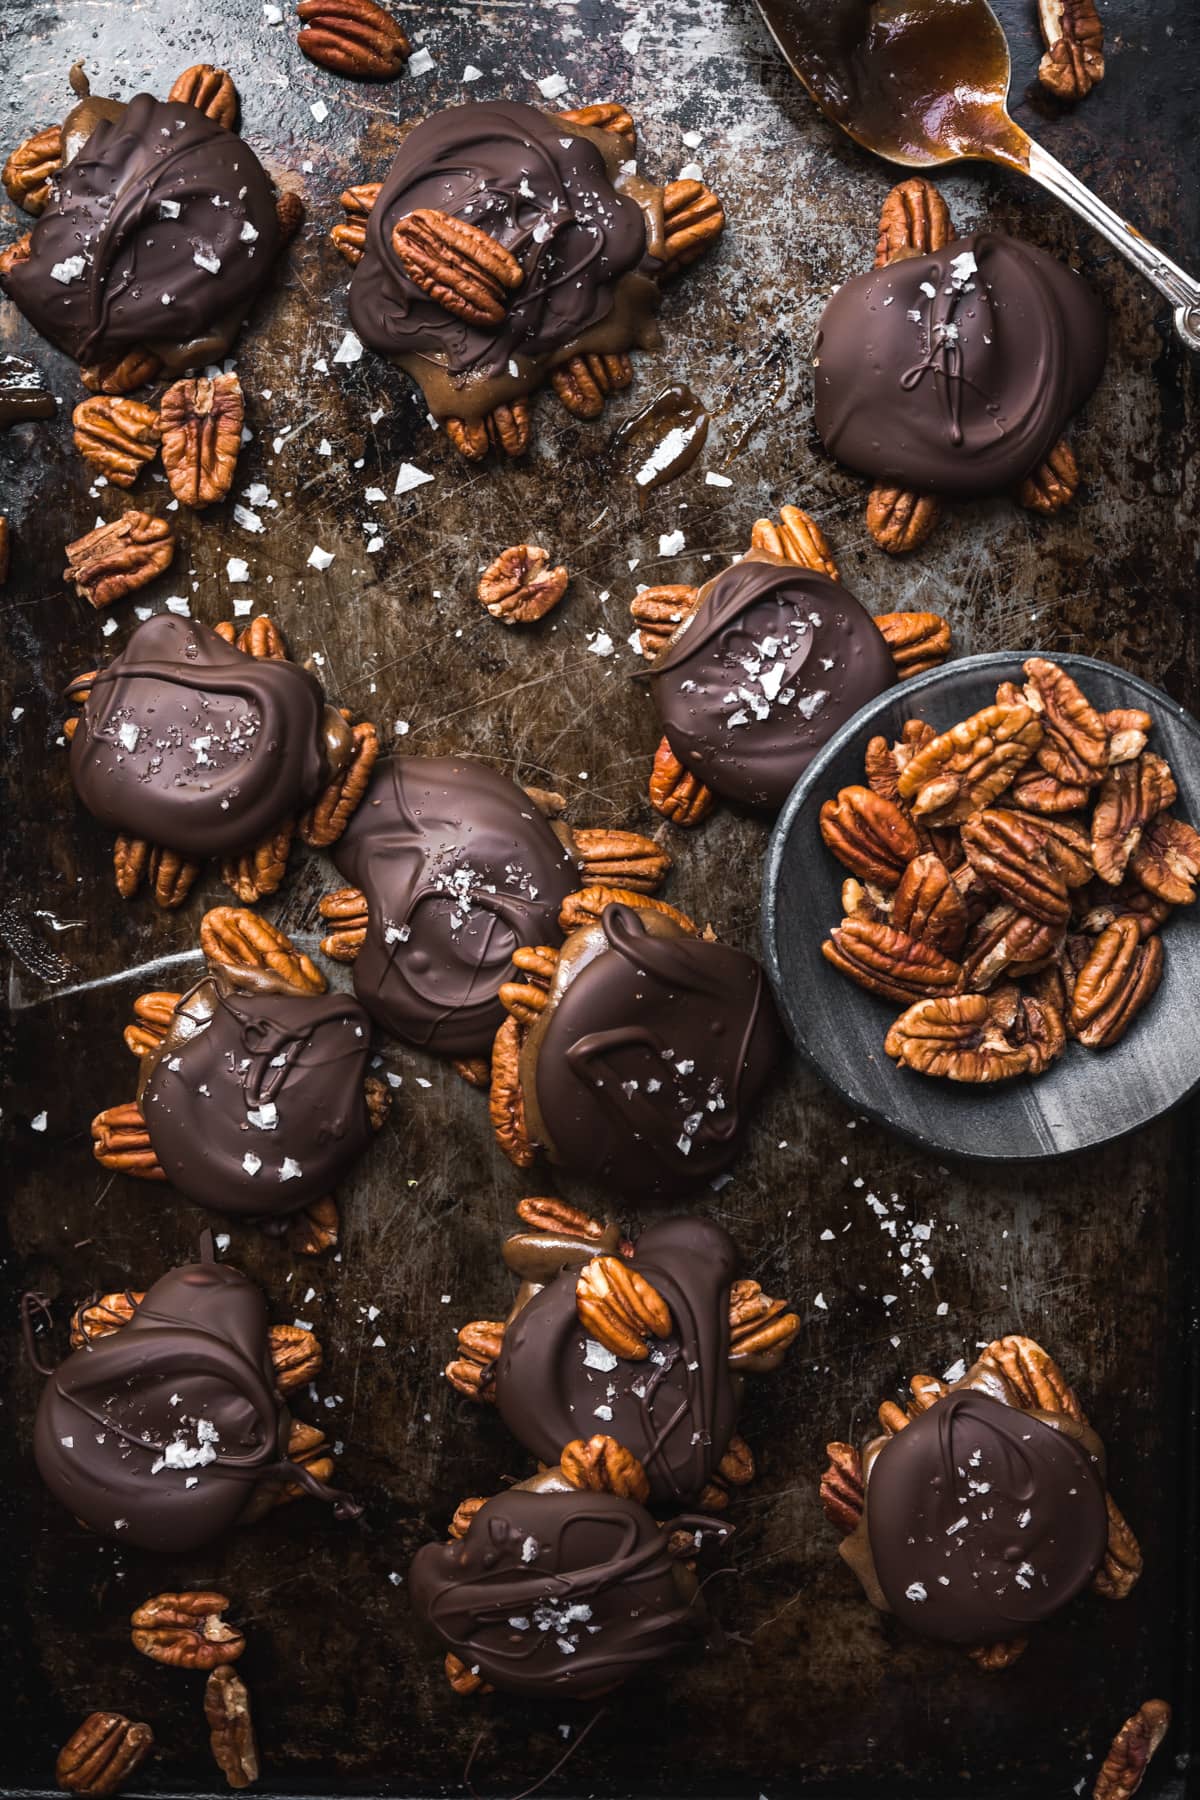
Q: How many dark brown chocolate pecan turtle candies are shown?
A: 12